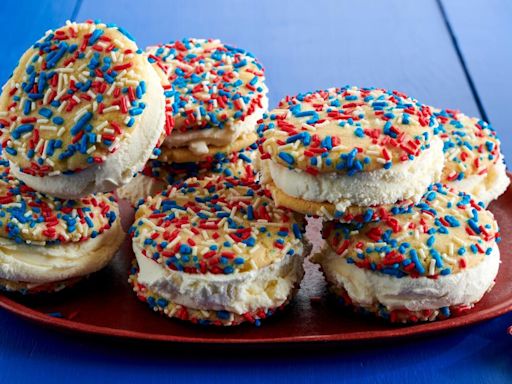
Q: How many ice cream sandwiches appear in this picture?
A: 8